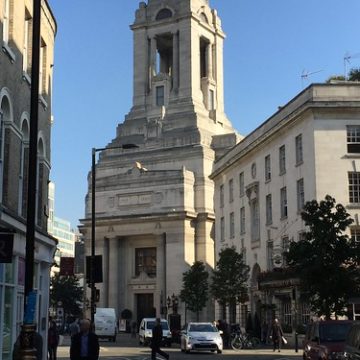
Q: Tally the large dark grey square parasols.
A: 0